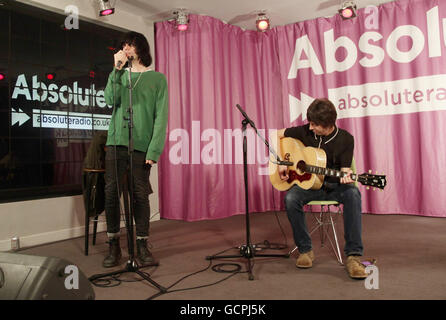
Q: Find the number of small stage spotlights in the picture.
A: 4